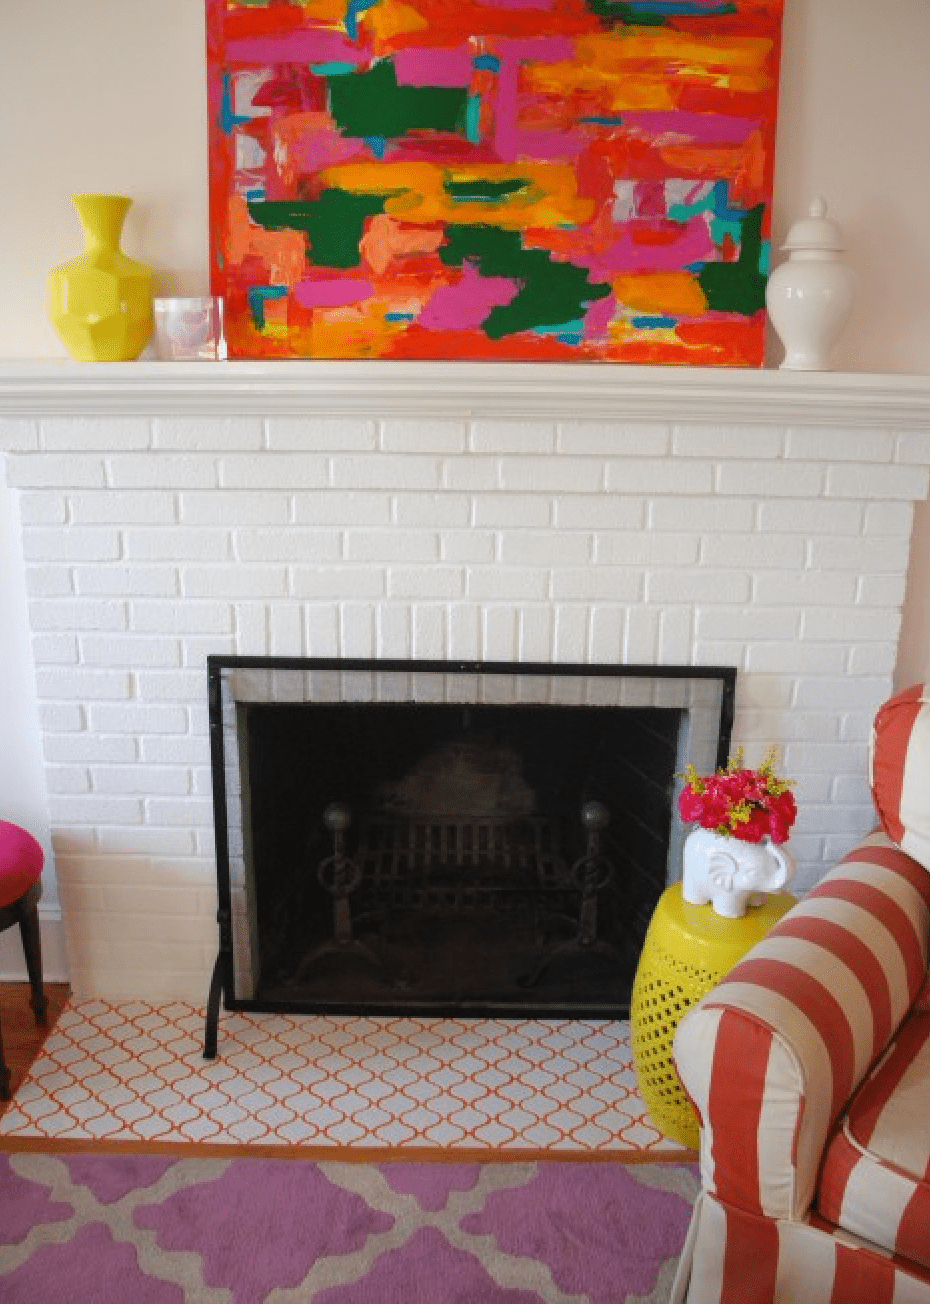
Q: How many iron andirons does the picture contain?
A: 2